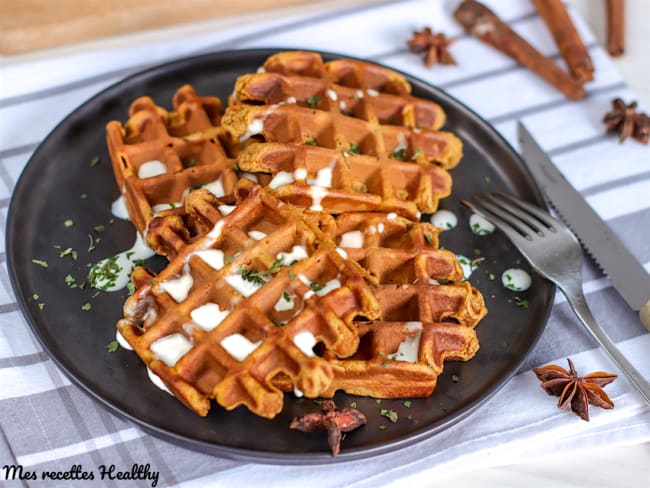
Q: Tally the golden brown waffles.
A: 4